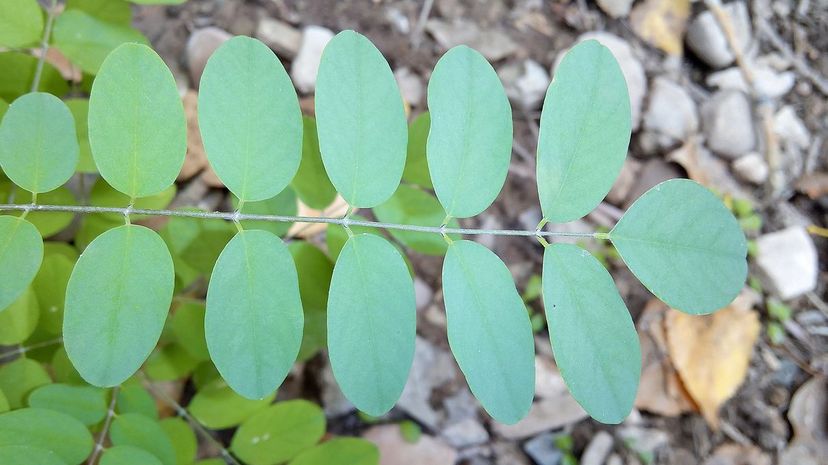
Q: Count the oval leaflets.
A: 13